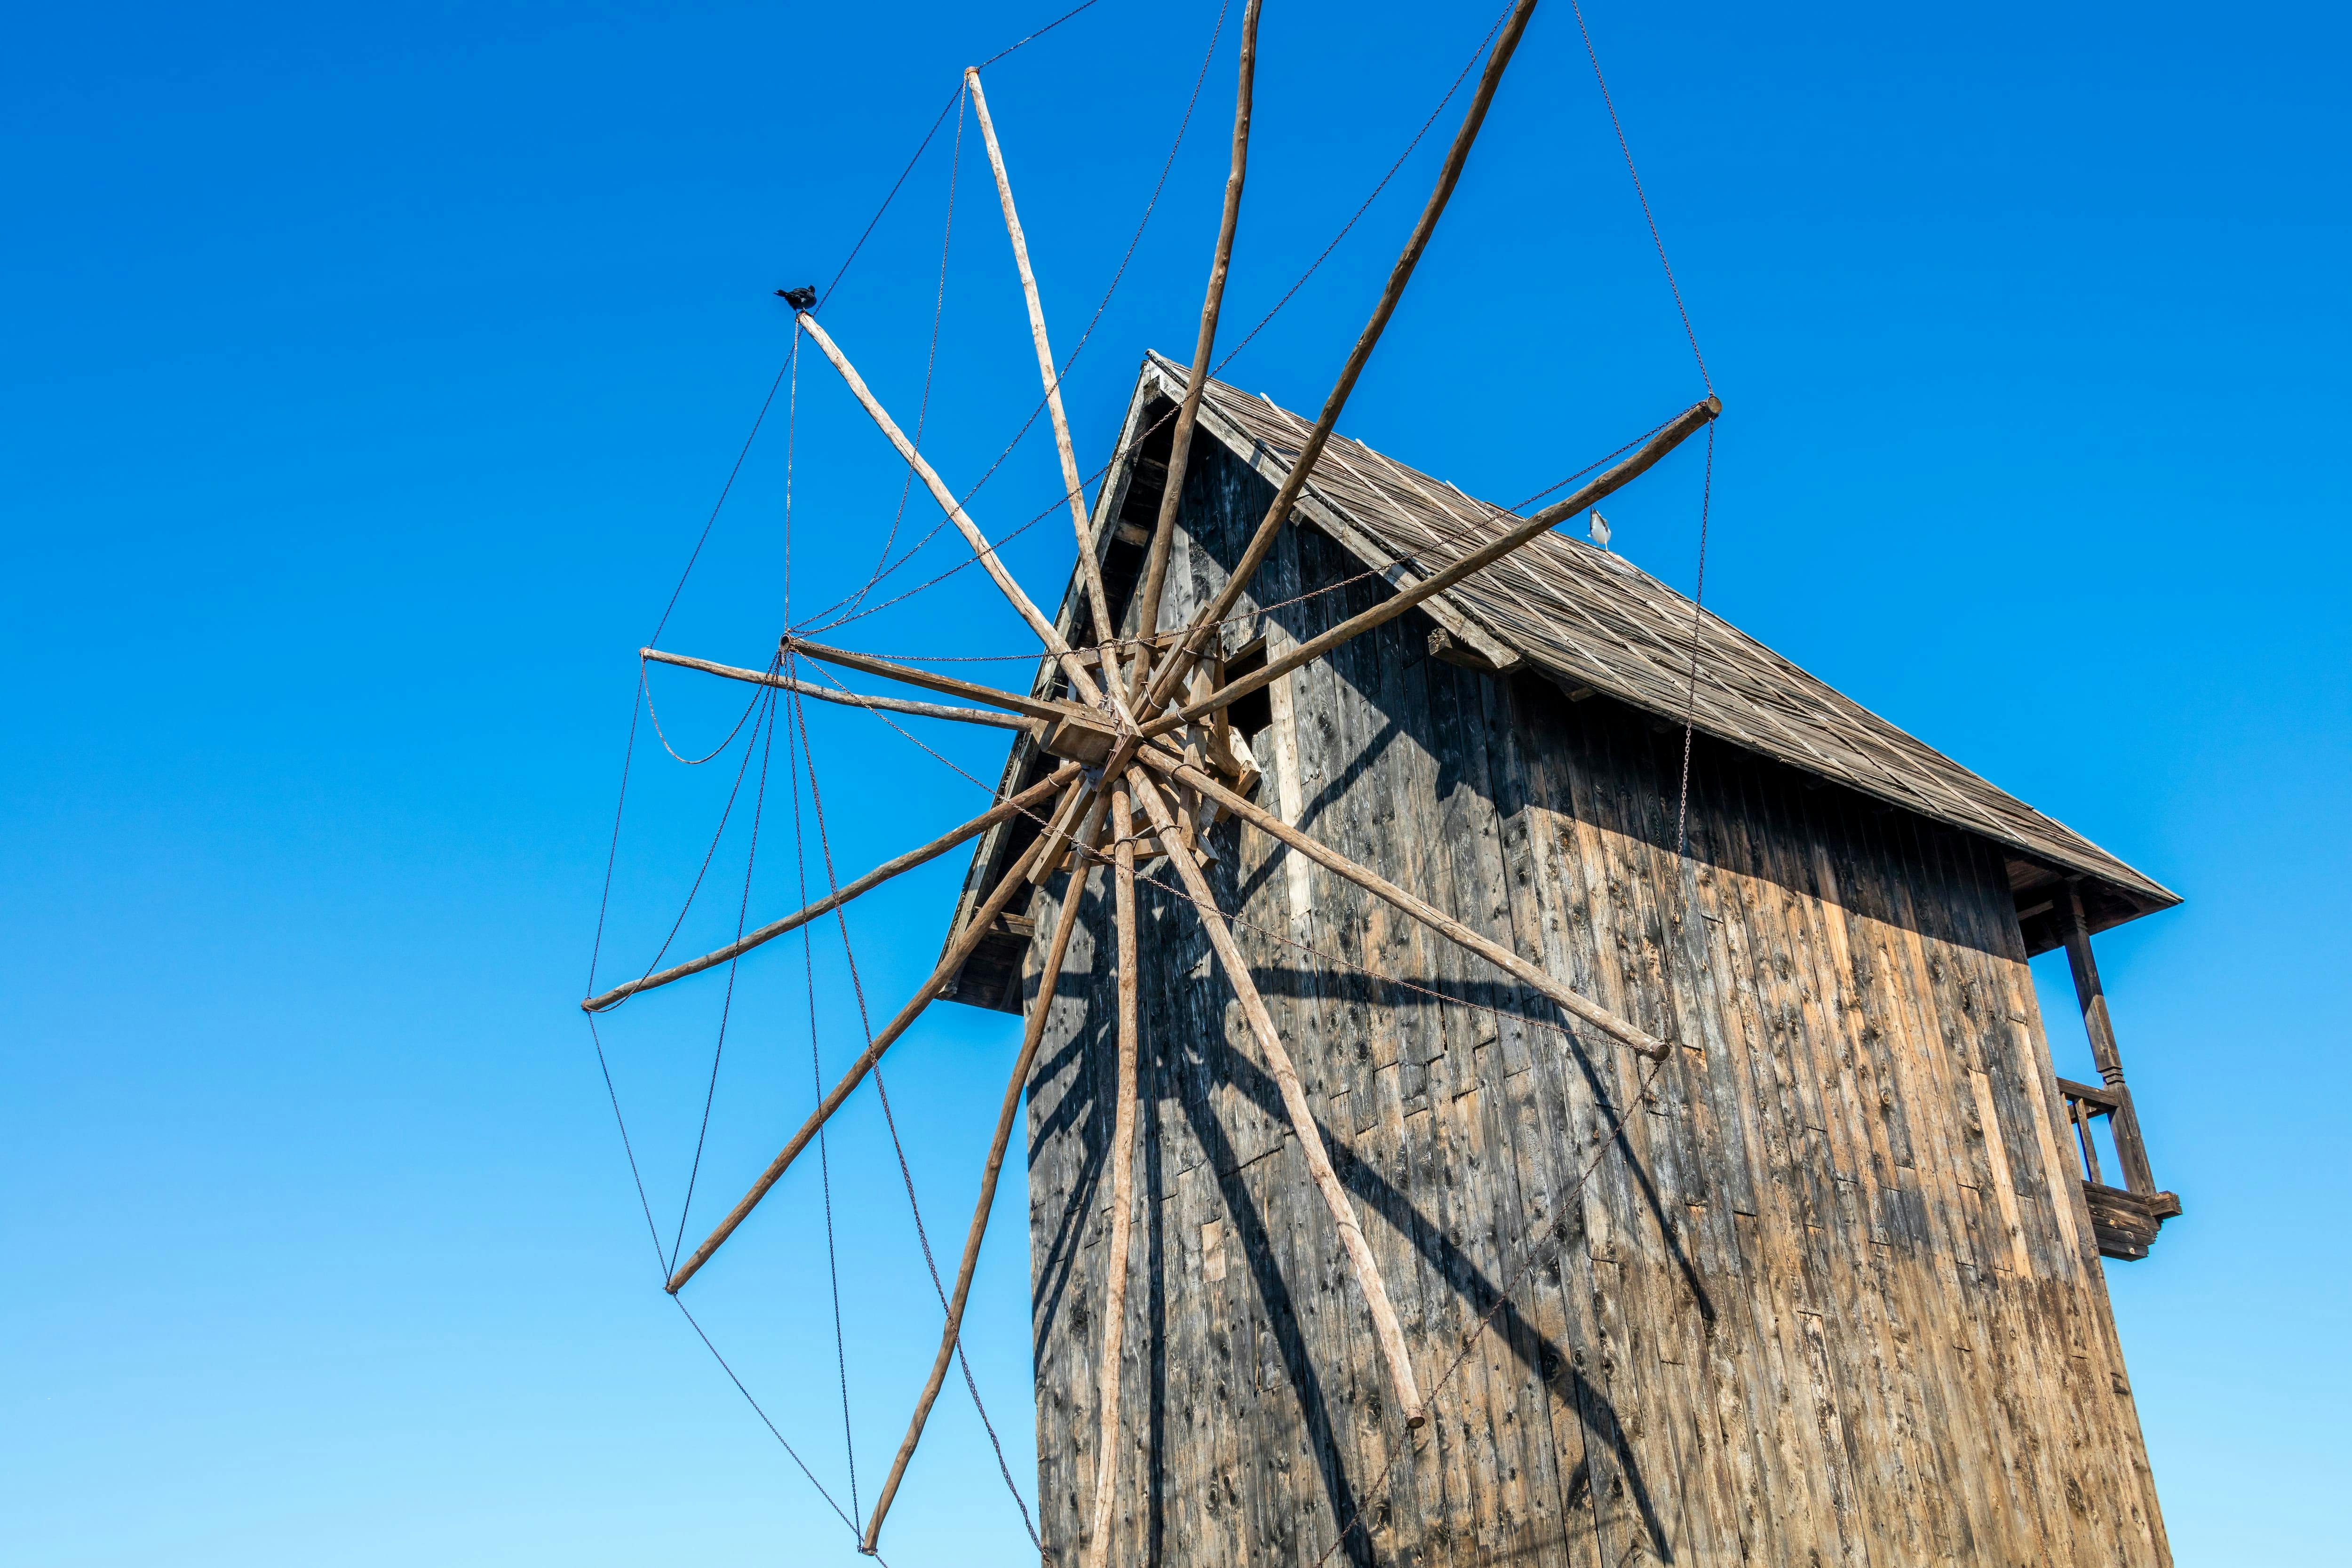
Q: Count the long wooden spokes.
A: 12